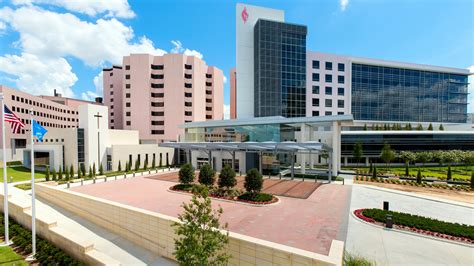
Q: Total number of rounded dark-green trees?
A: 4